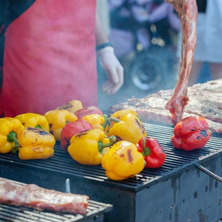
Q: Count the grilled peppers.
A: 14